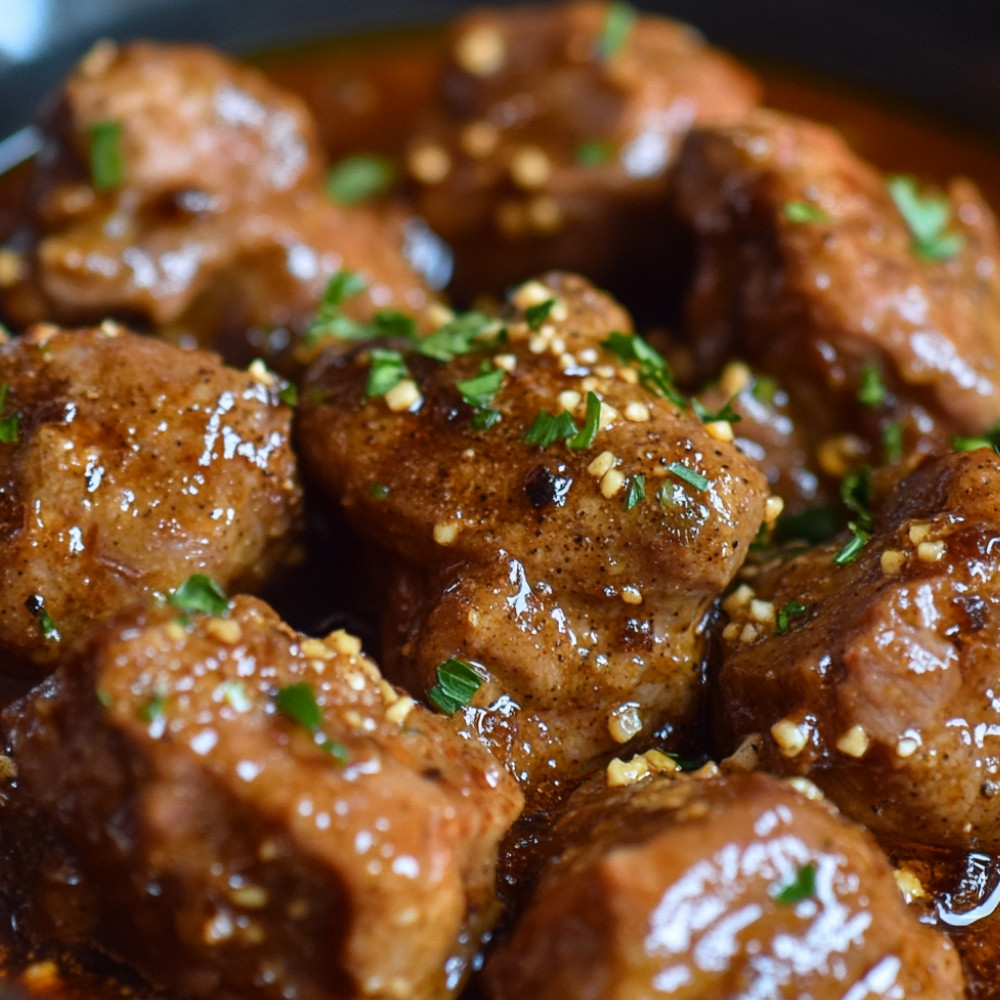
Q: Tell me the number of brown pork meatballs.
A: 8